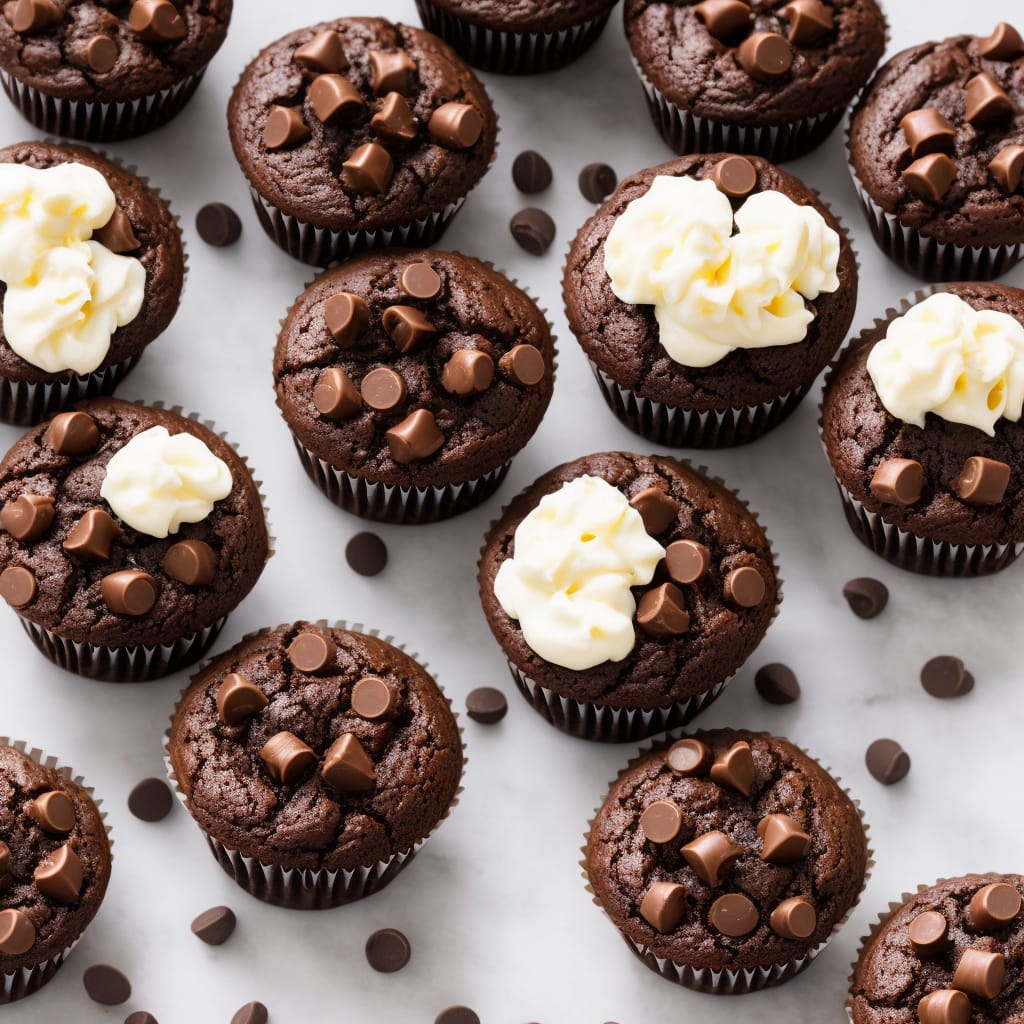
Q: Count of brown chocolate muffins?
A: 15